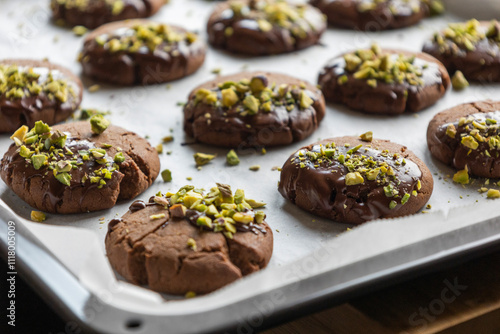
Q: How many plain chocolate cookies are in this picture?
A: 0